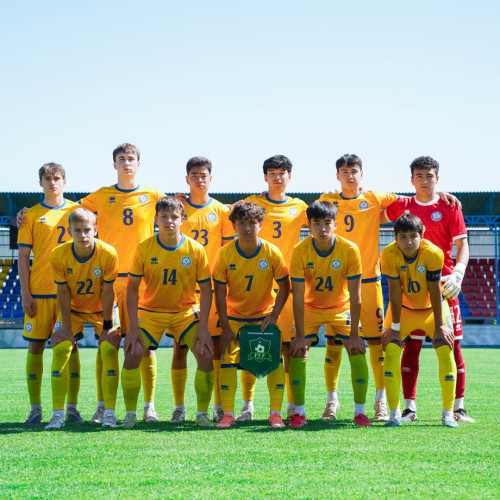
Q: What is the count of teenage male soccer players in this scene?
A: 11